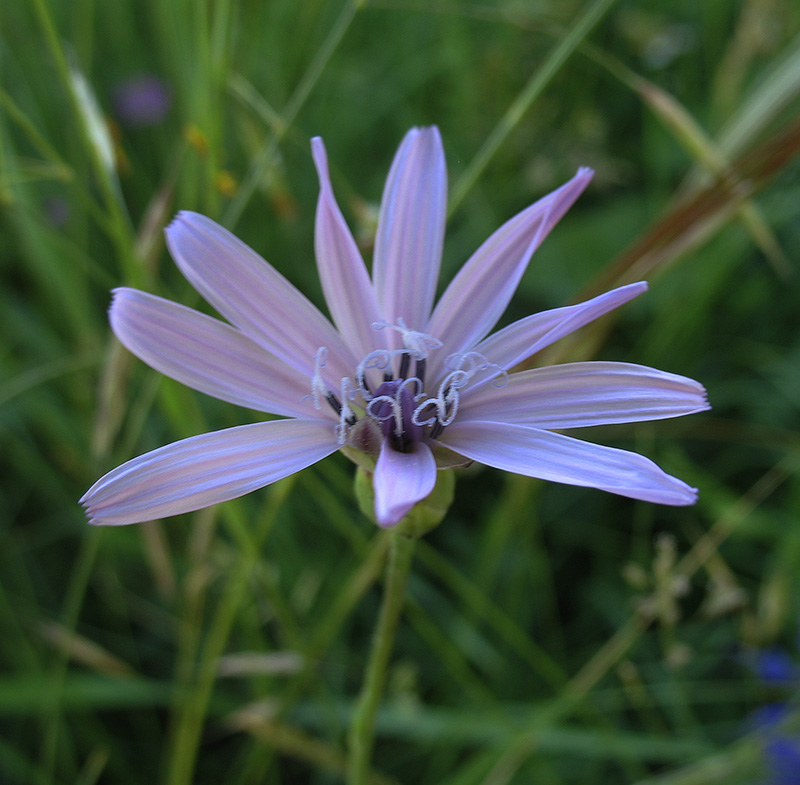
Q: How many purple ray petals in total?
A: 10